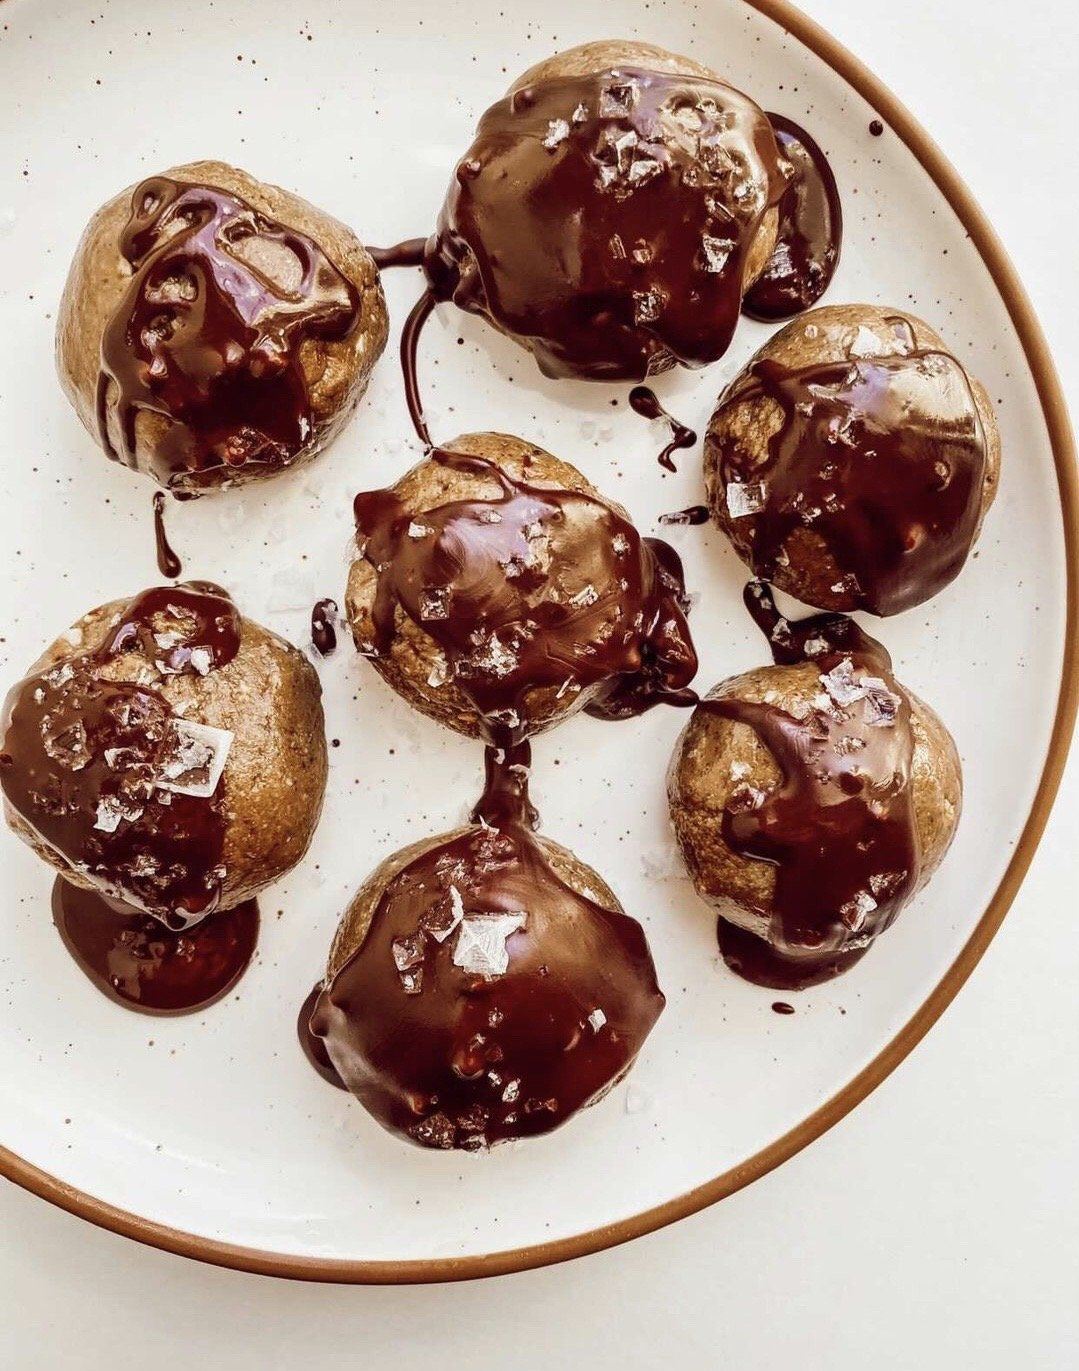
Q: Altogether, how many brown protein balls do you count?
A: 7